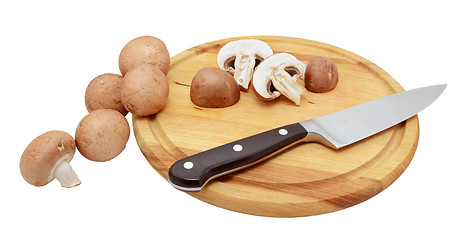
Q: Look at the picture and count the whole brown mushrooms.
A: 5